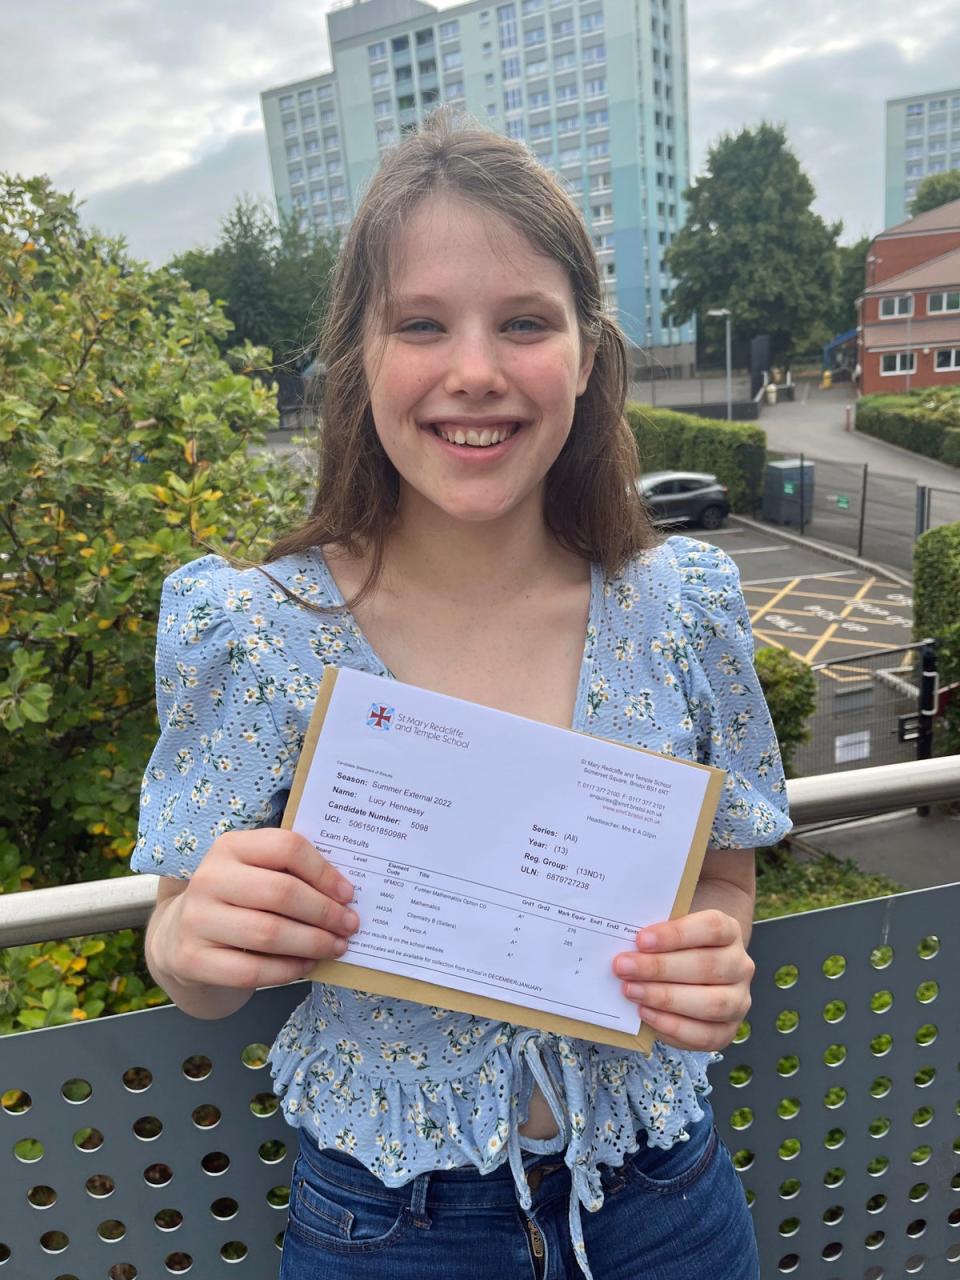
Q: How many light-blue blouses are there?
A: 1